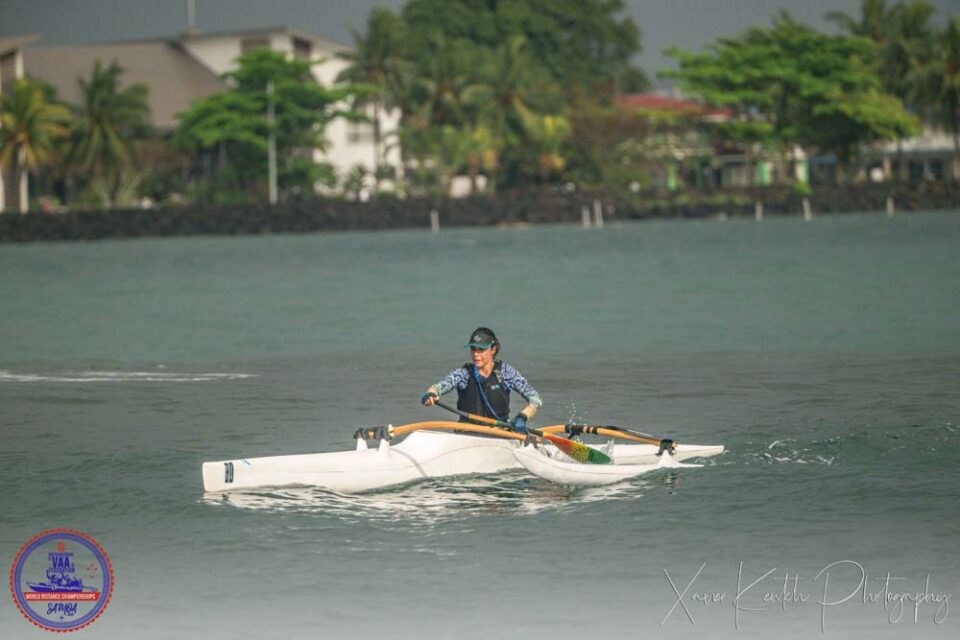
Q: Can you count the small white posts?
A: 6